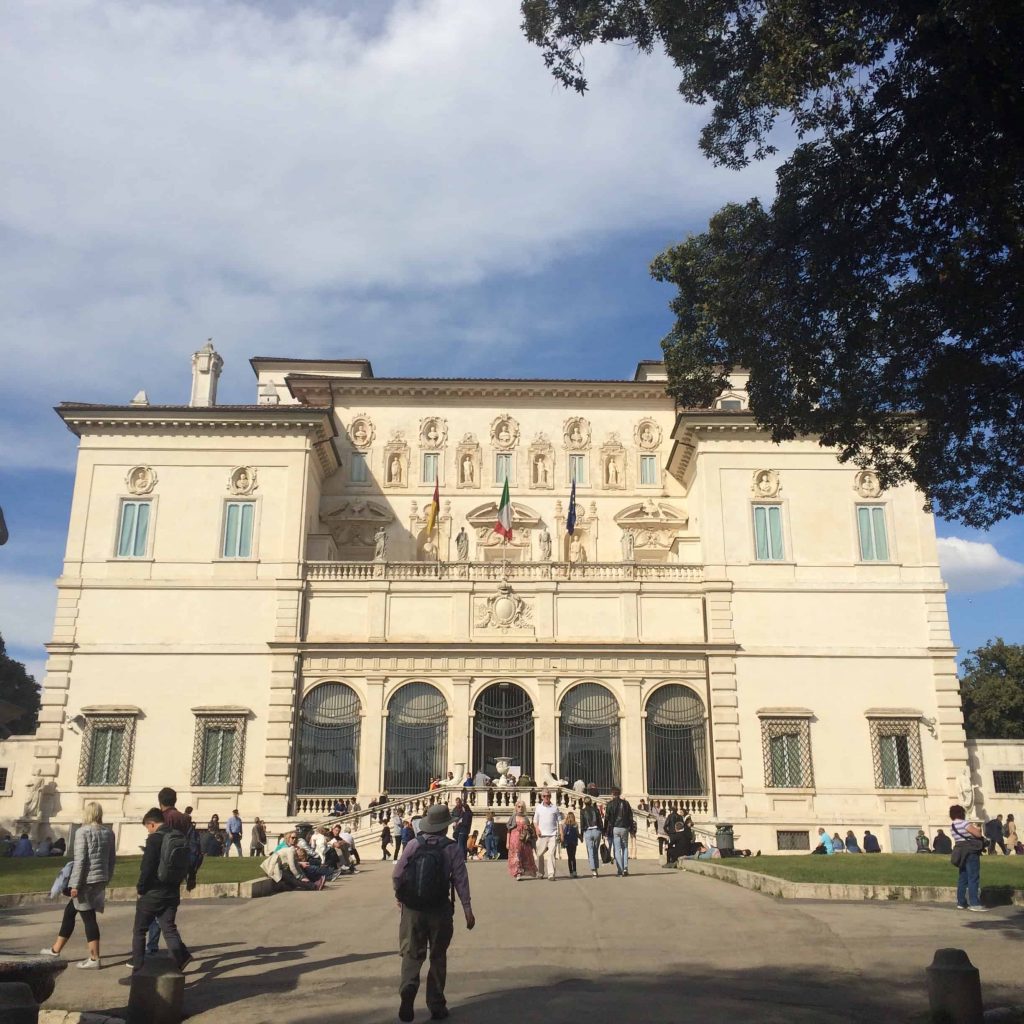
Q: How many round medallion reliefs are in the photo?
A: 9